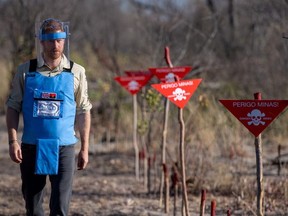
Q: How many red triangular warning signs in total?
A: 5